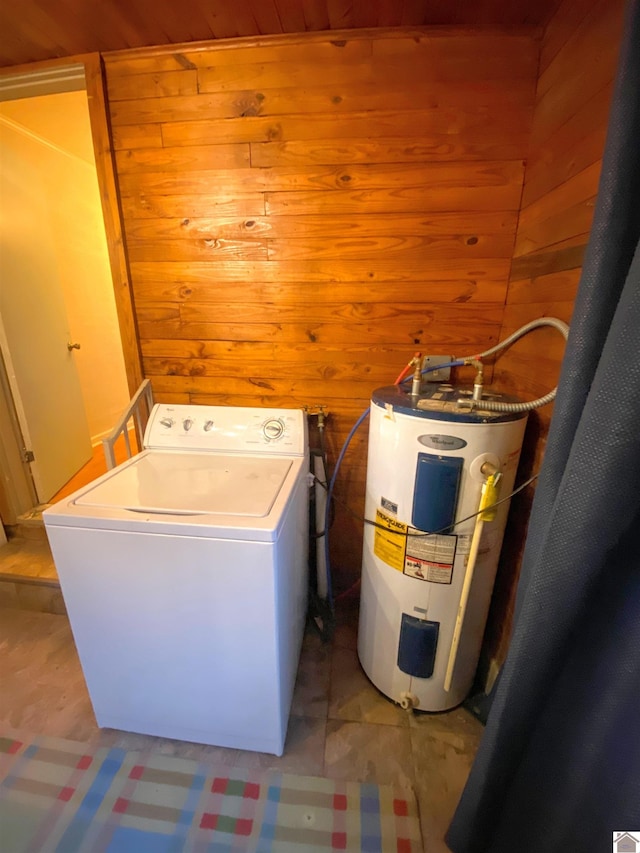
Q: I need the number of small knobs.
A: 3